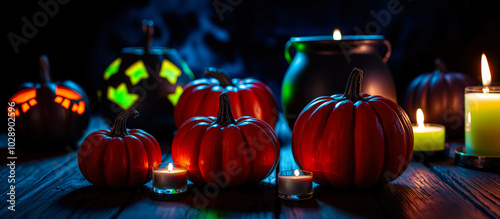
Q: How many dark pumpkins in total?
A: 3